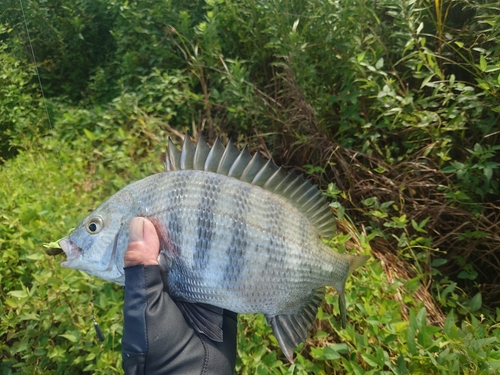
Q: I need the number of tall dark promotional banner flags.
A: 0